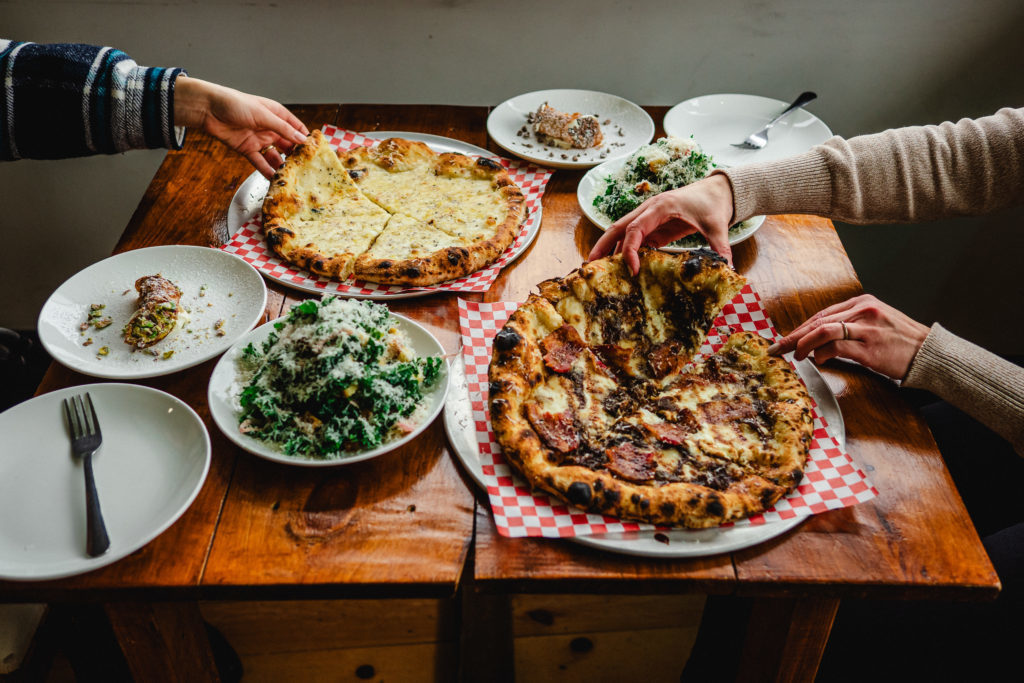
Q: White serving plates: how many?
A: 6